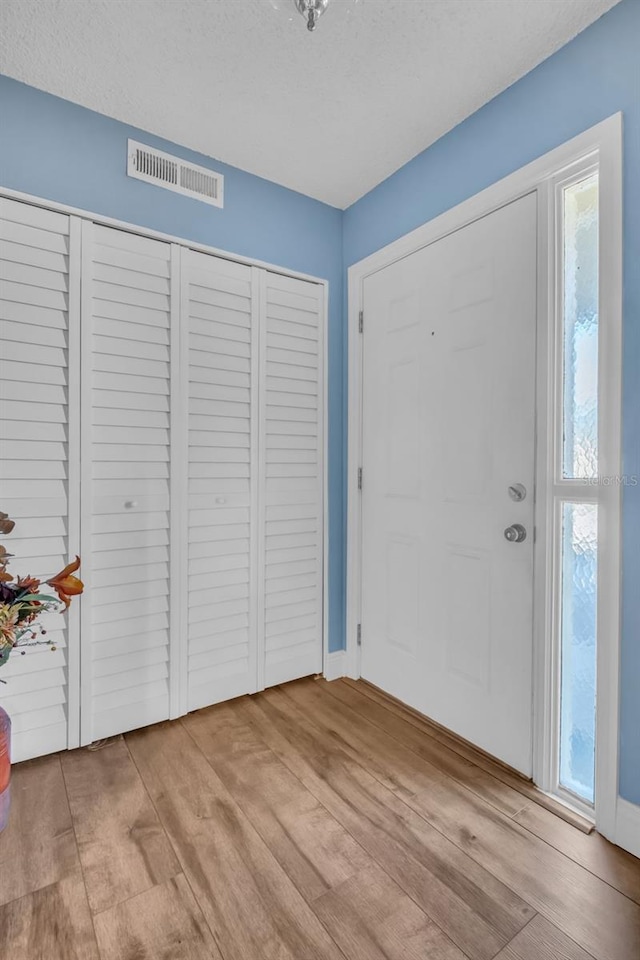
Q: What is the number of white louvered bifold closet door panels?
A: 4